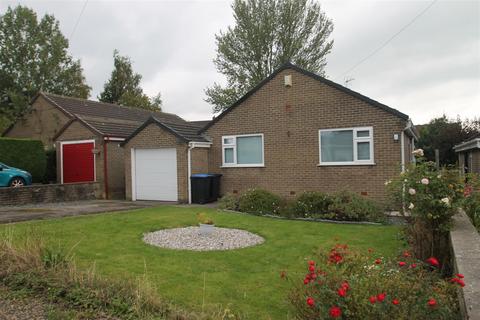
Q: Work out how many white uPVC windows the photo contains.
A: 2